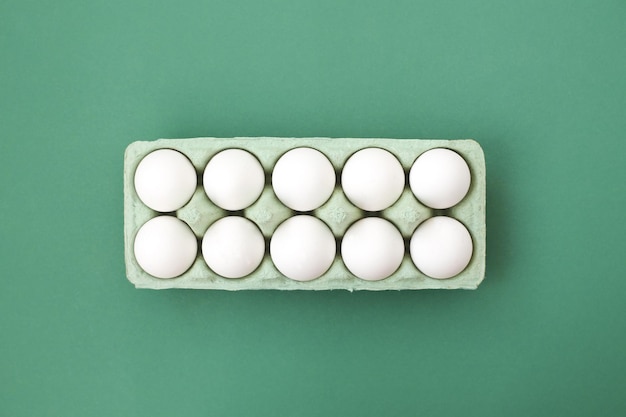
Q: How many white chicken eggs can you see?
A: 10